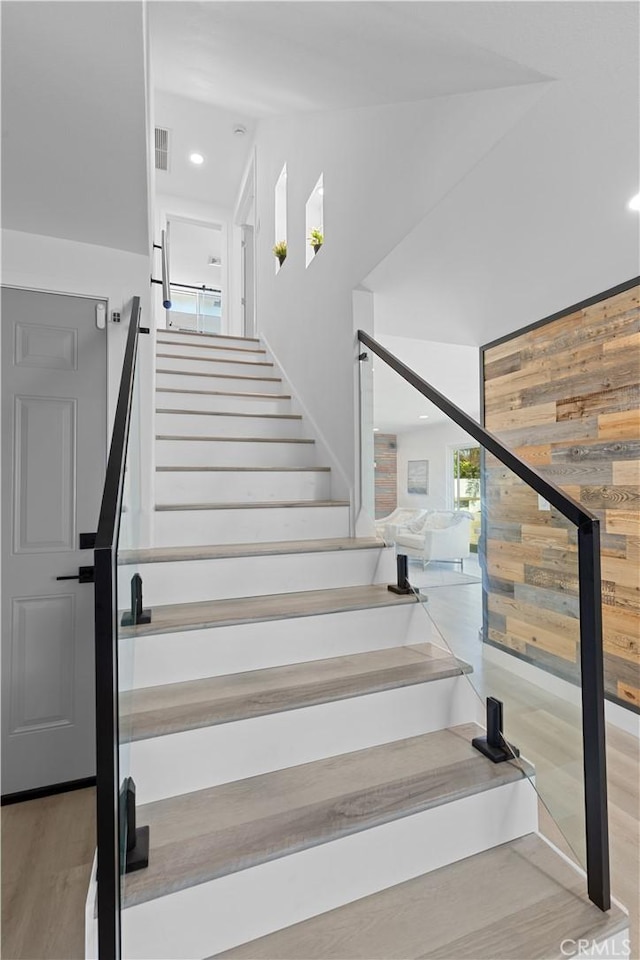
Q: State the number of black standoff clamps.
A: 4